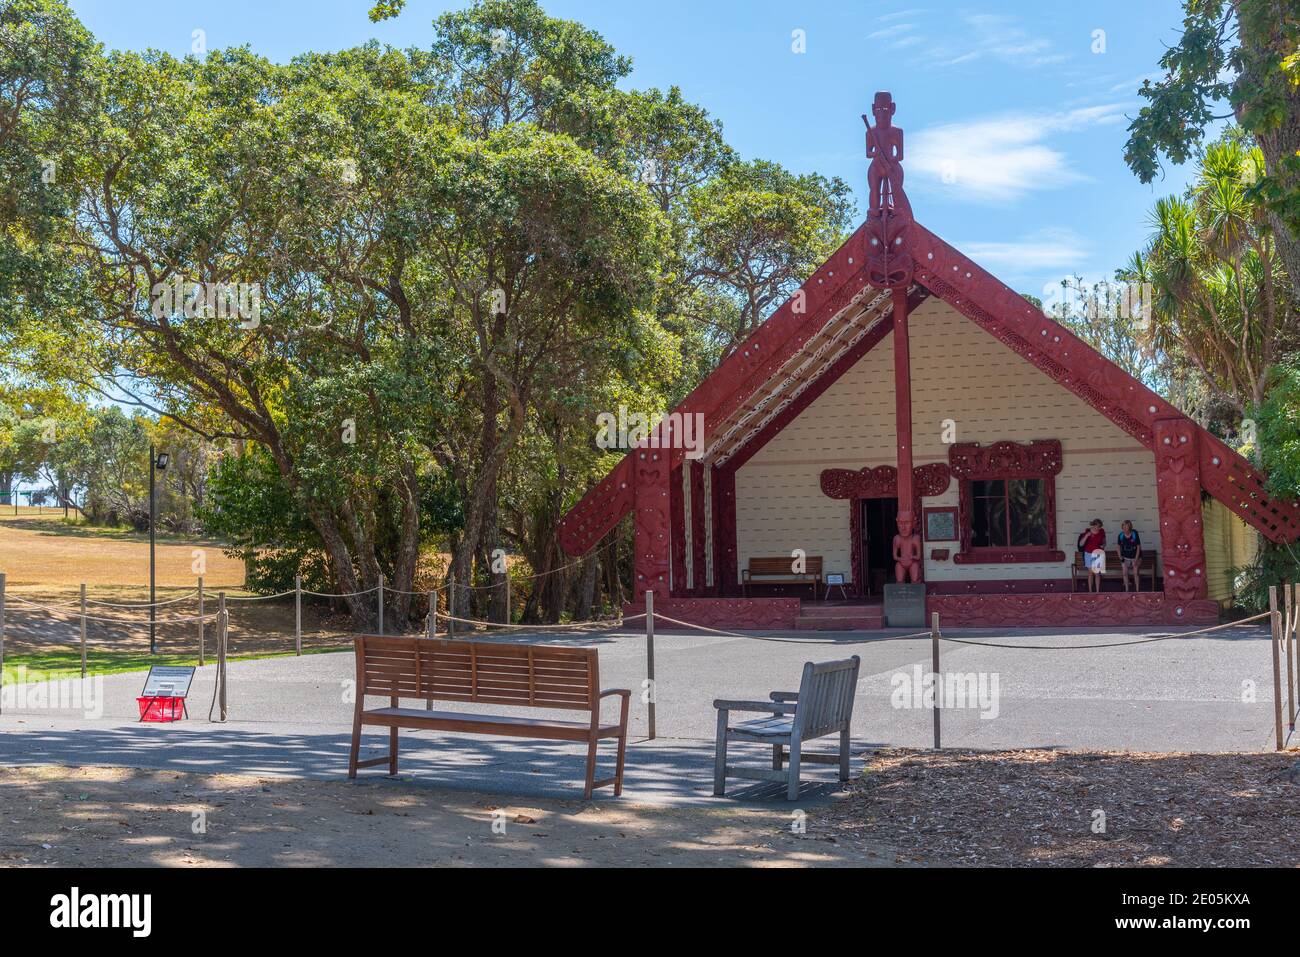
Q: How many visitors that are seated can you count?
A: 2